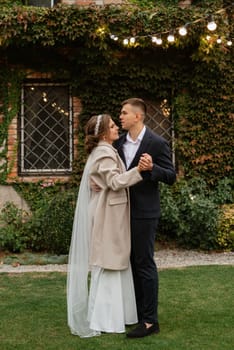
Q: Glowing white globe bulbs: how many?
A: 12